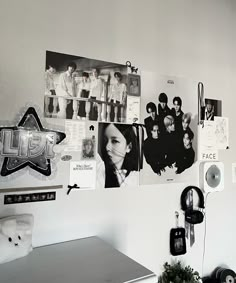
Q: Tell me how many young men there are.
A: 12